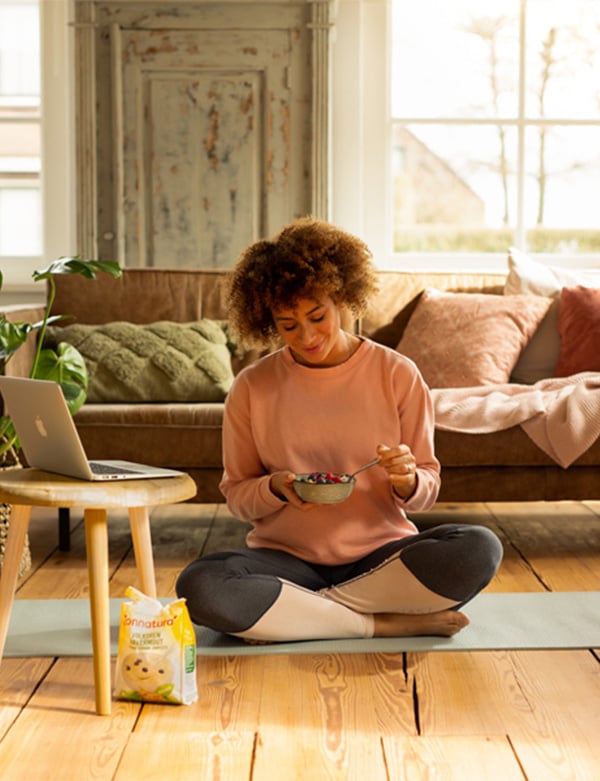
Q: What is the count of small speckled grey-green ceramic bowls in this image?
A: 1